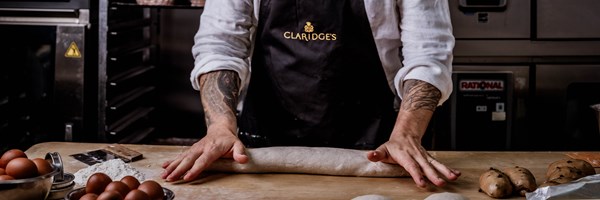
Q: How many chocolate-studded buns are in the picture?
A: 3